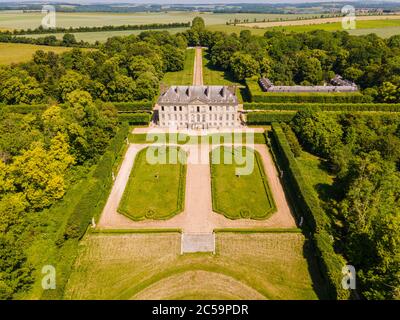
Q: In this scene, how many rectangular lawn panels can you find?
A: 2